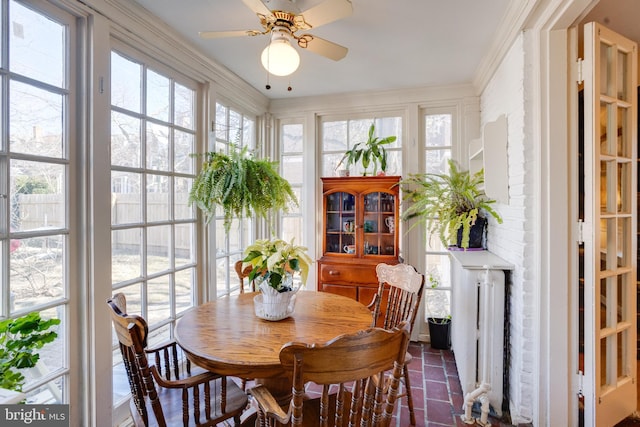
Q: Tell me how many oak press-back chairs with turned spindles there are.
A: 4